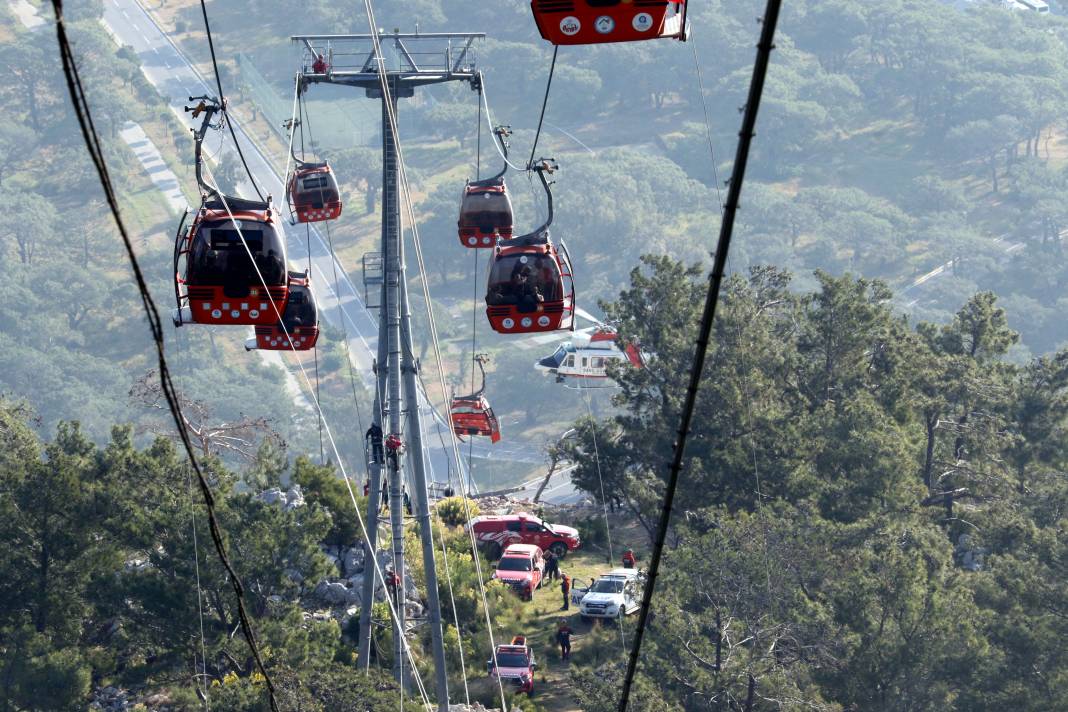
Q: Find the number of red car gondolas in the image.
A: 7